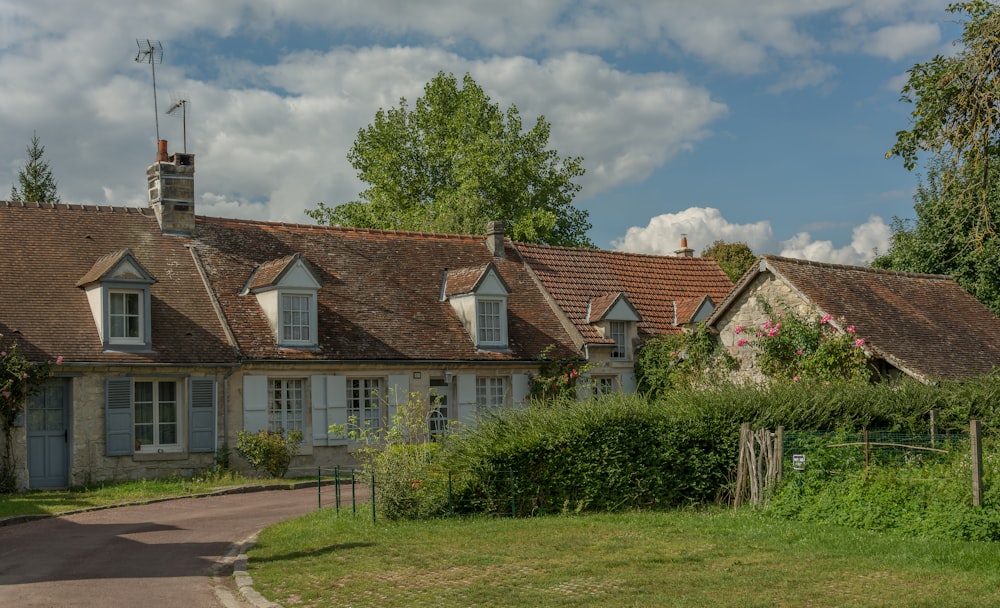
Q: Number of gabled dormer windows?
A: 5